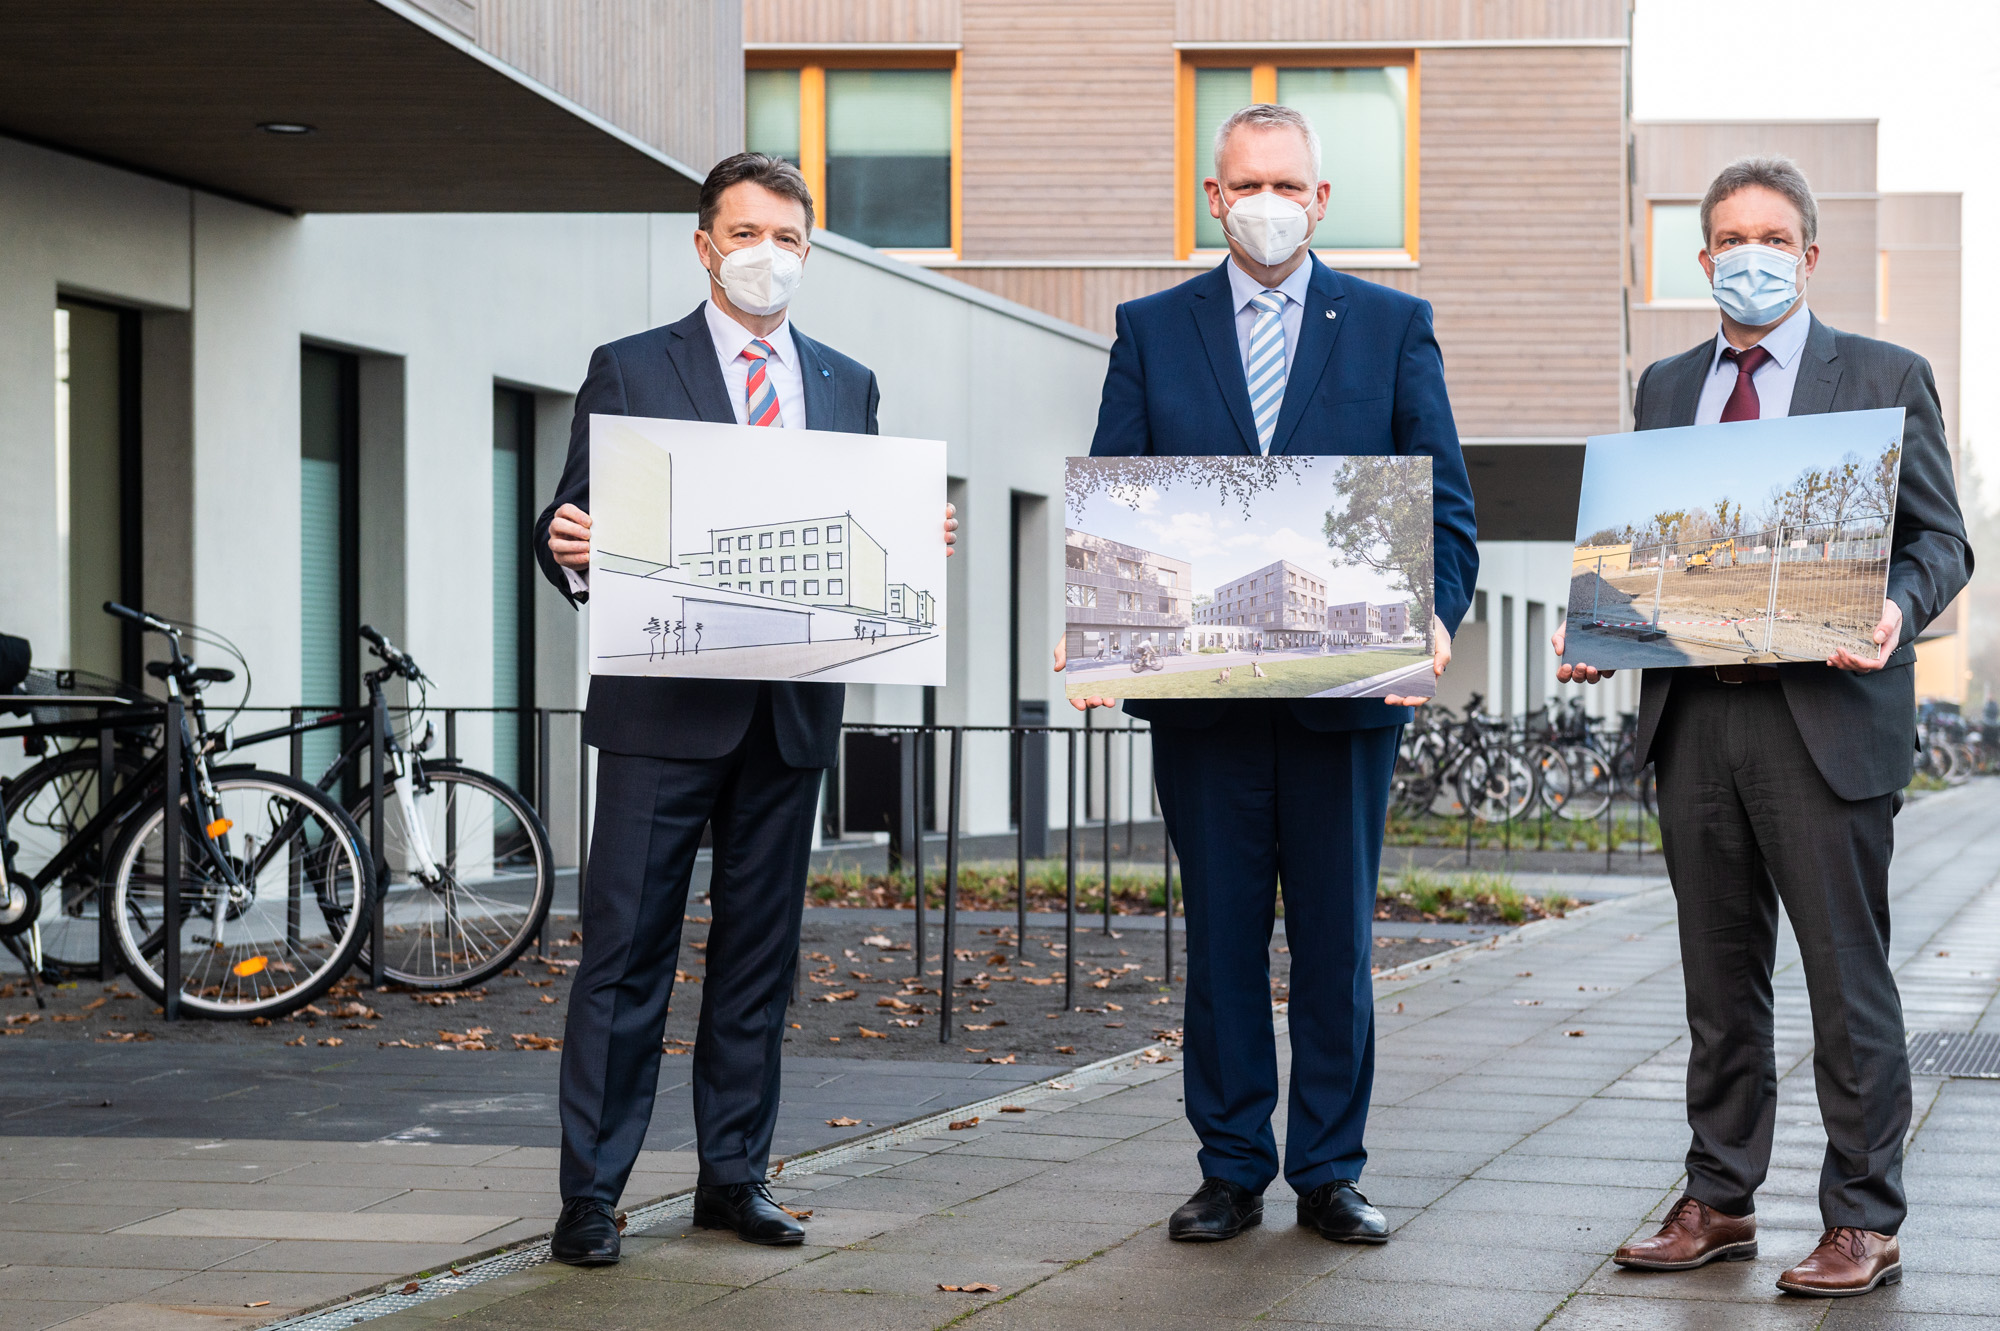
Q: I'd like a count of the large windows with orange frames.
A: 2